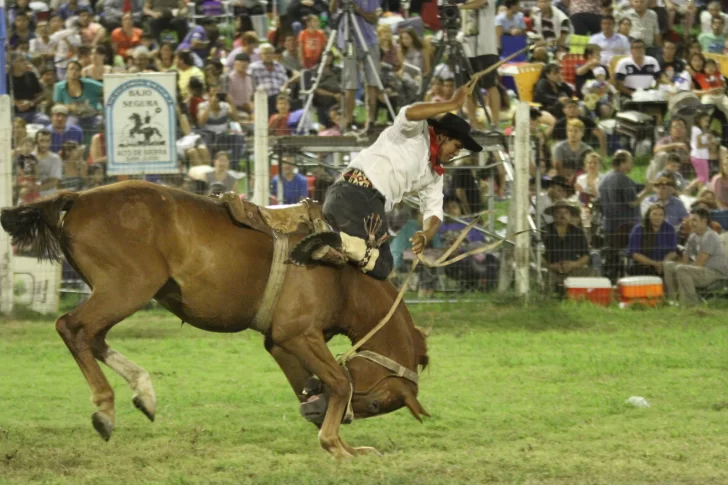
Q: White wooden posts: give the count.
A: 3